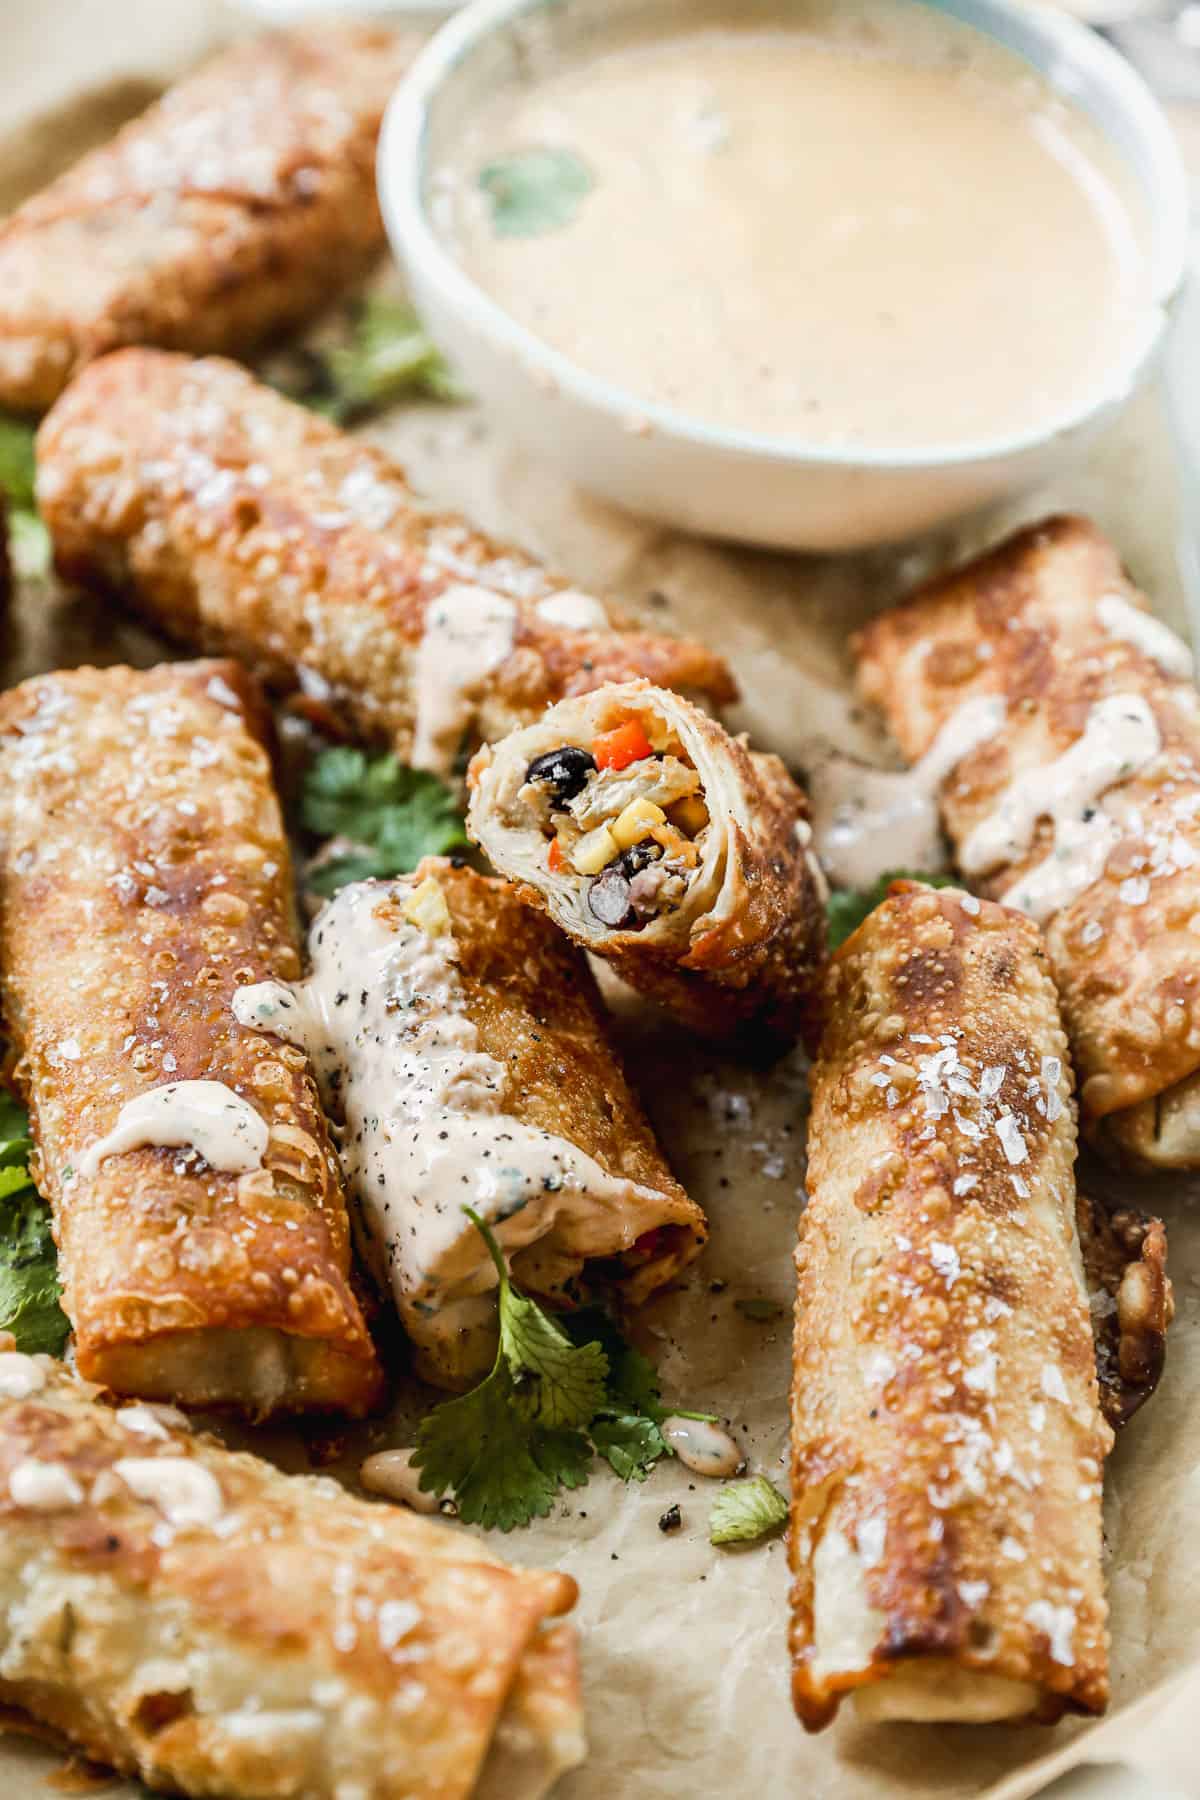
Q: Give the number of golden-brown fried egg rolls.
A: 8